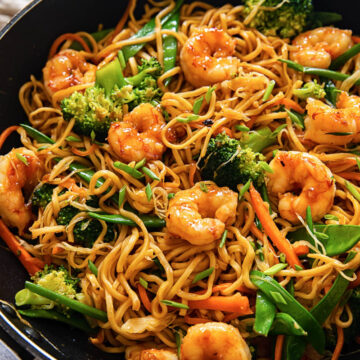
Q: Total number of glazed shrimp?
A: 10